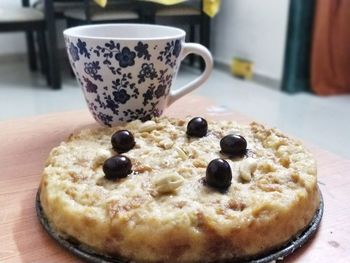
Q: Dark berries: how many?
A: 5